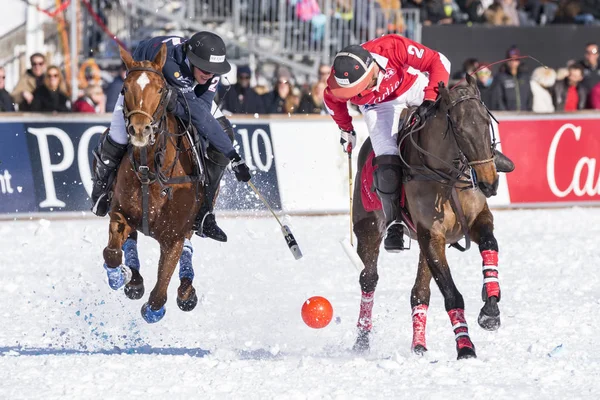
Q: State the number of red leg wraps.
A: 4